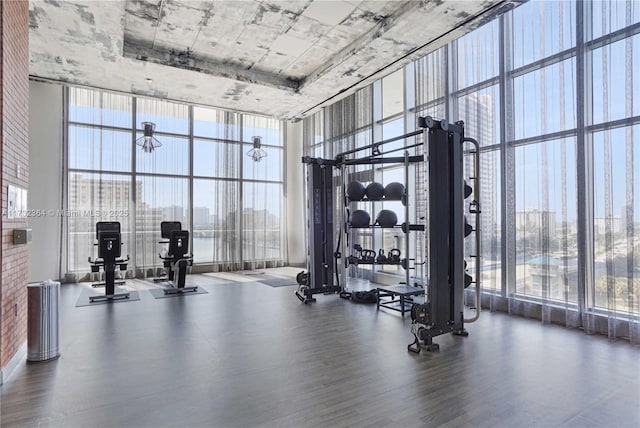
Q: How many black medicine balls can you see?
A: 5